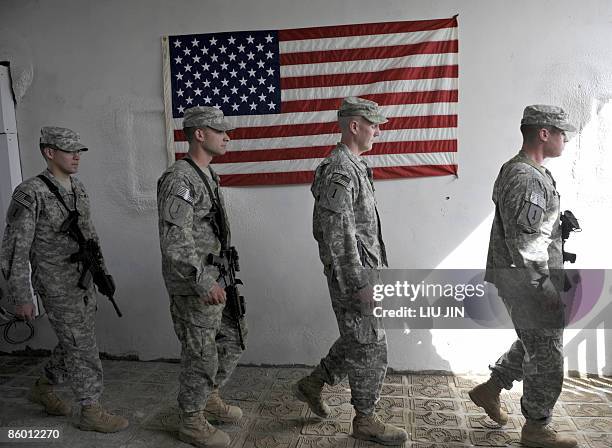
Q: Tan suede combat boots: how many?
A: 8